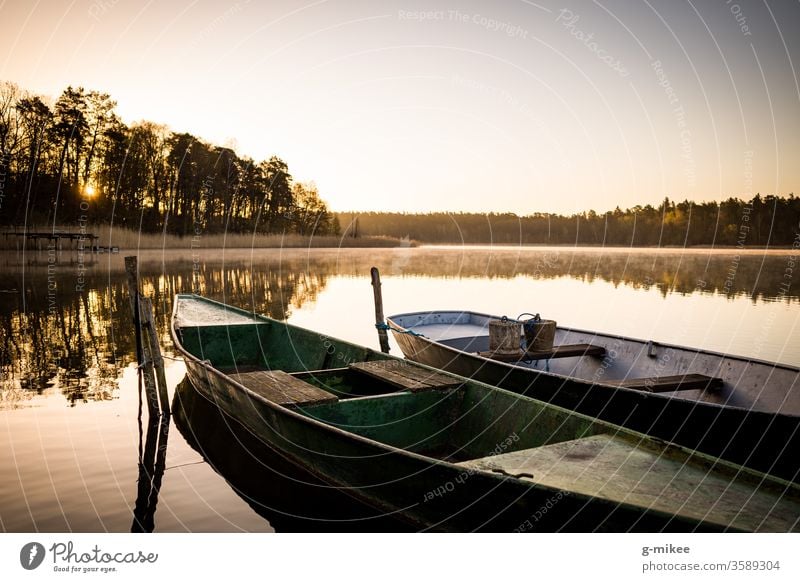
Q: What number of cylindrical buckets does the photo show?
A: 2